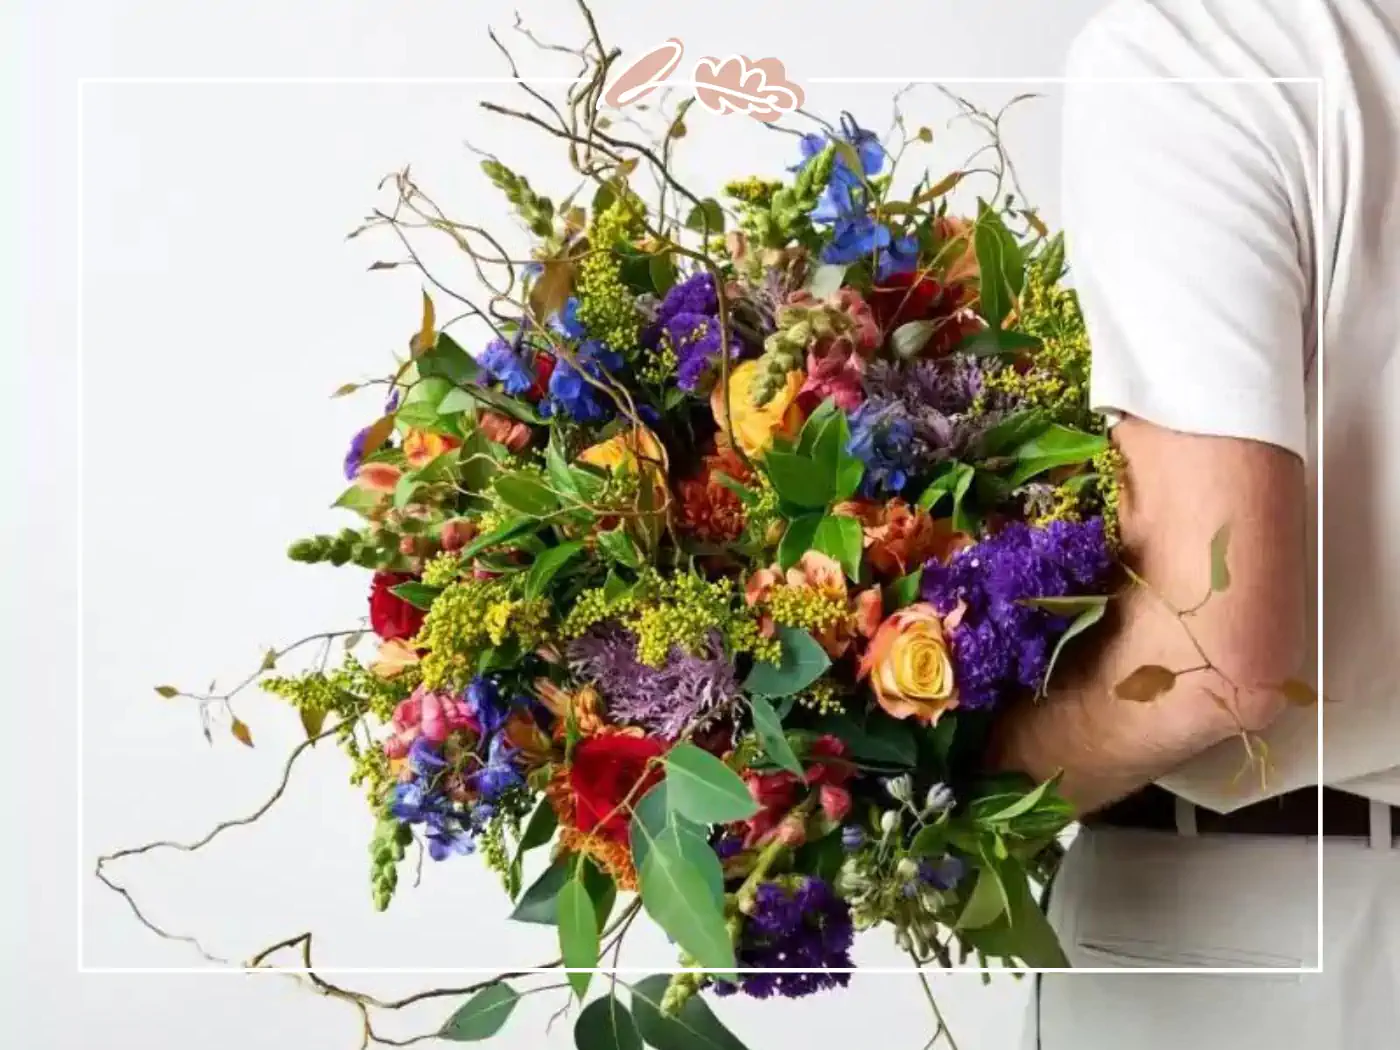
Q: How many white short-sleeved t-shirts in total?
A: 1